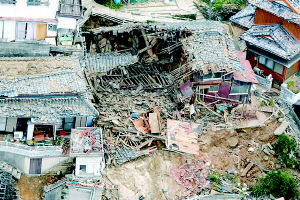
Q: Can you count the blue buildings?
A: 0